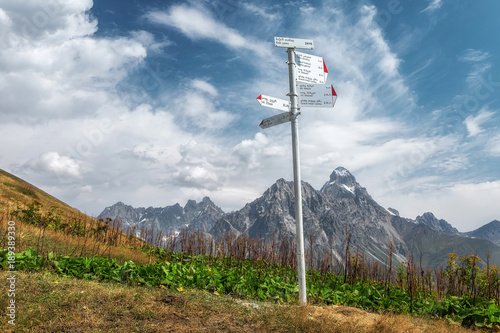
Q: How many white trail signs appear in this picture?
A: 5